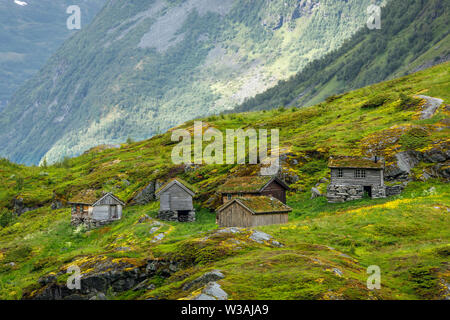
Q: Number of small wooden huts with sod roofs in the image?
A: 5